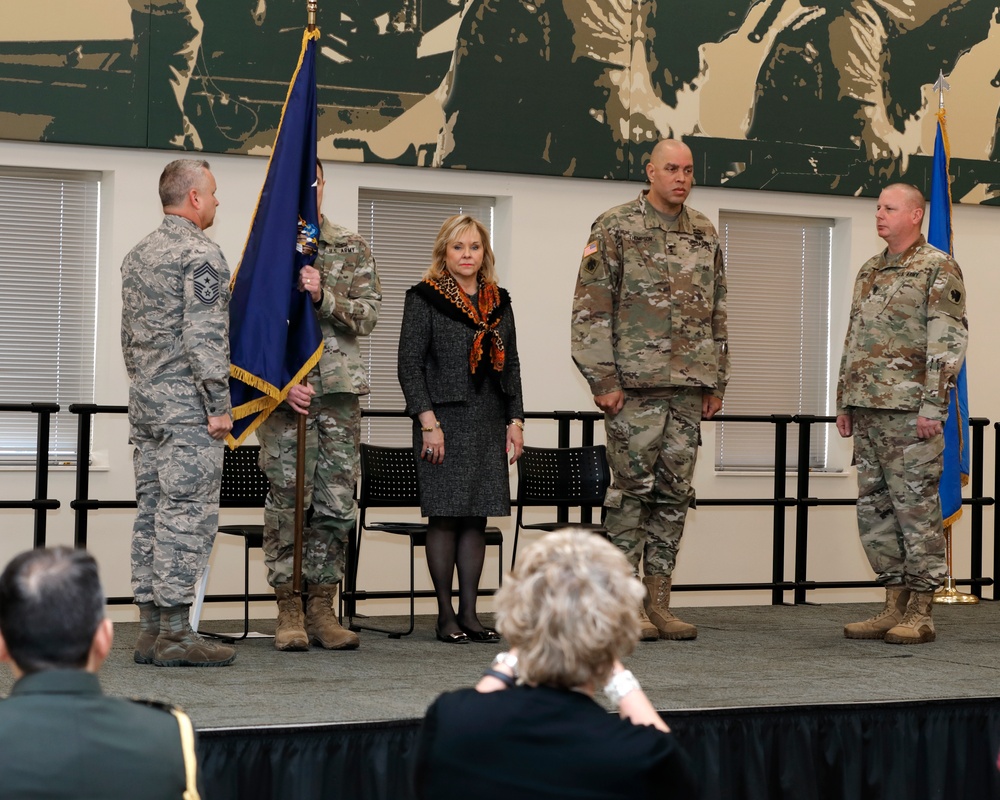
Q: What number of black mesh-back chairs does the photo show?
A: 3